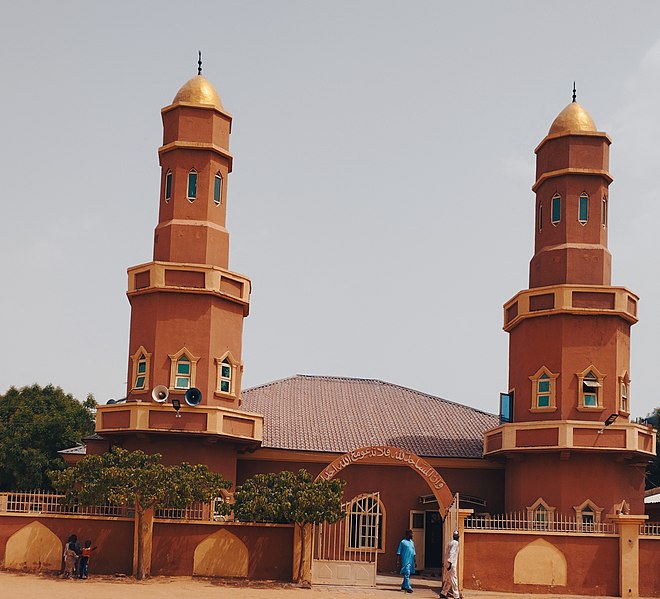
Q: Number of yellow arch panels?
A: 3